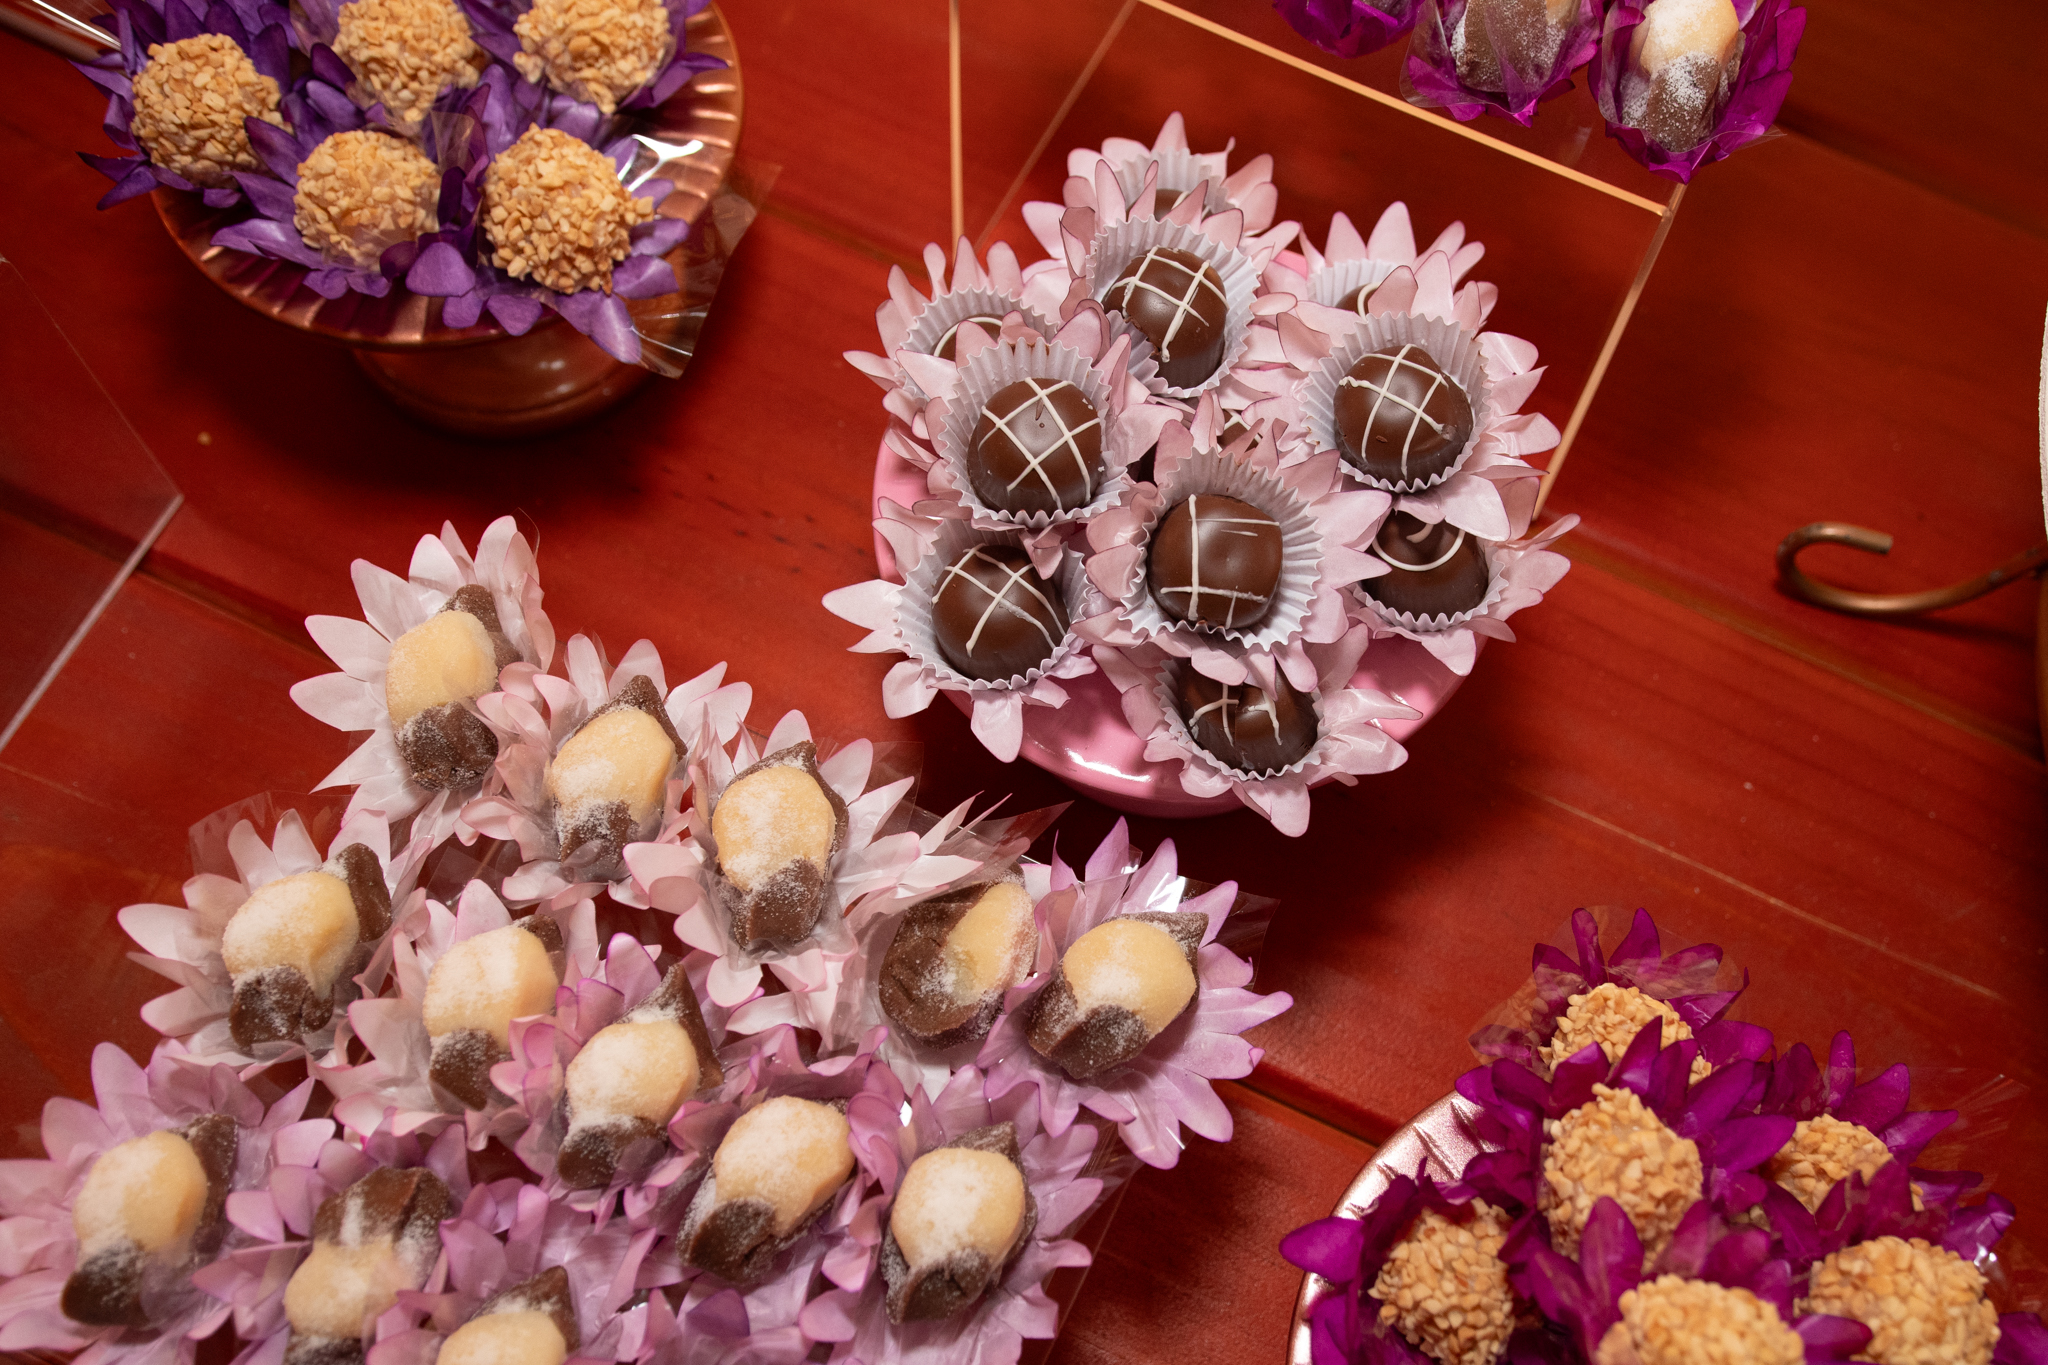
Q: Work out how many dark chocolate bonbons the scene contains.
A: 11